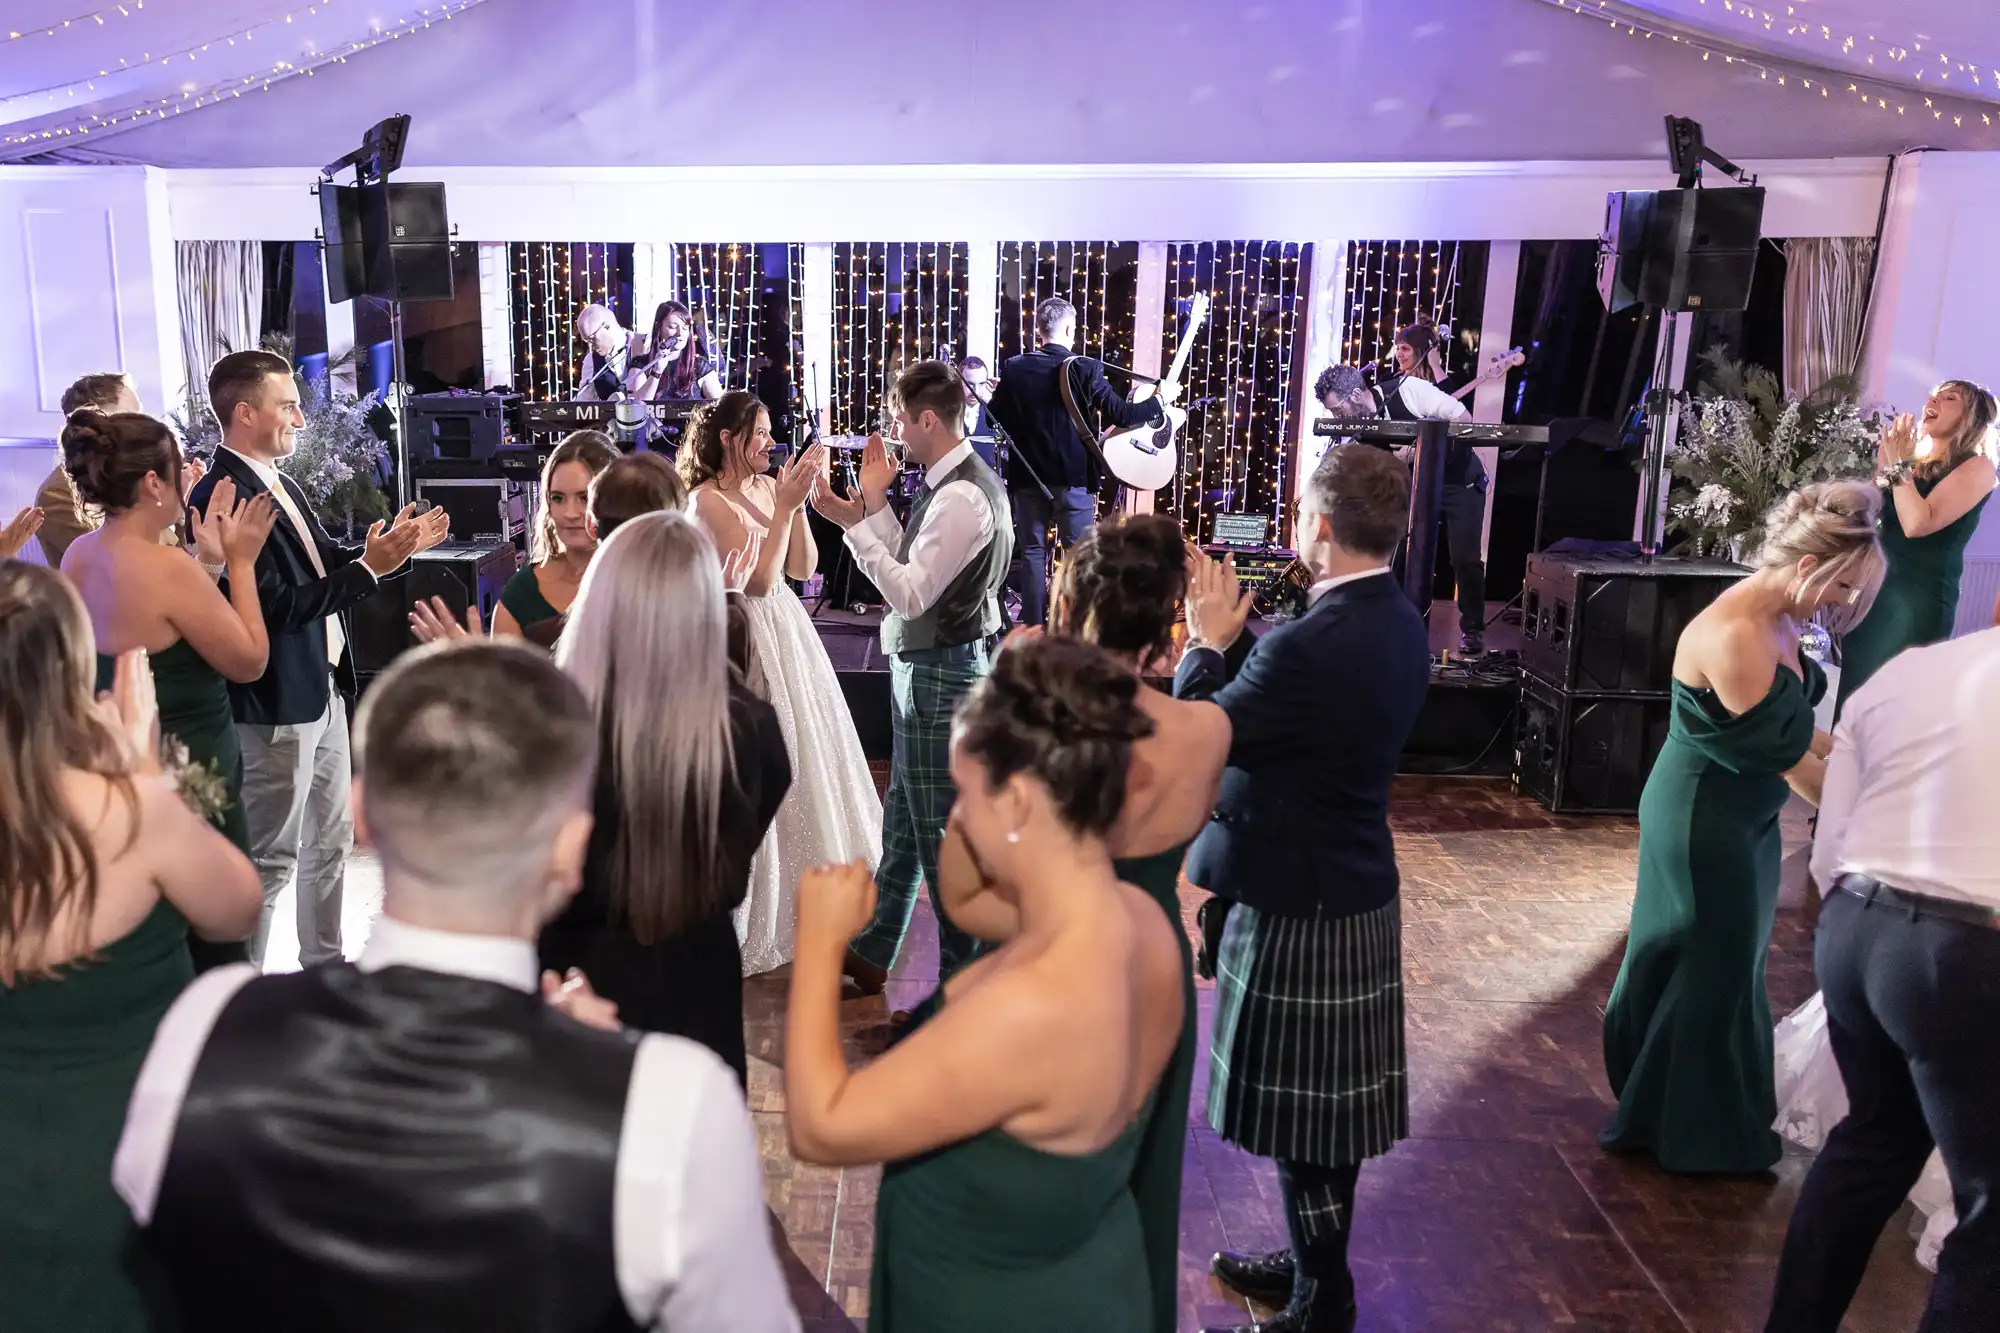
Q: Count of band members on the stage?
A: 6